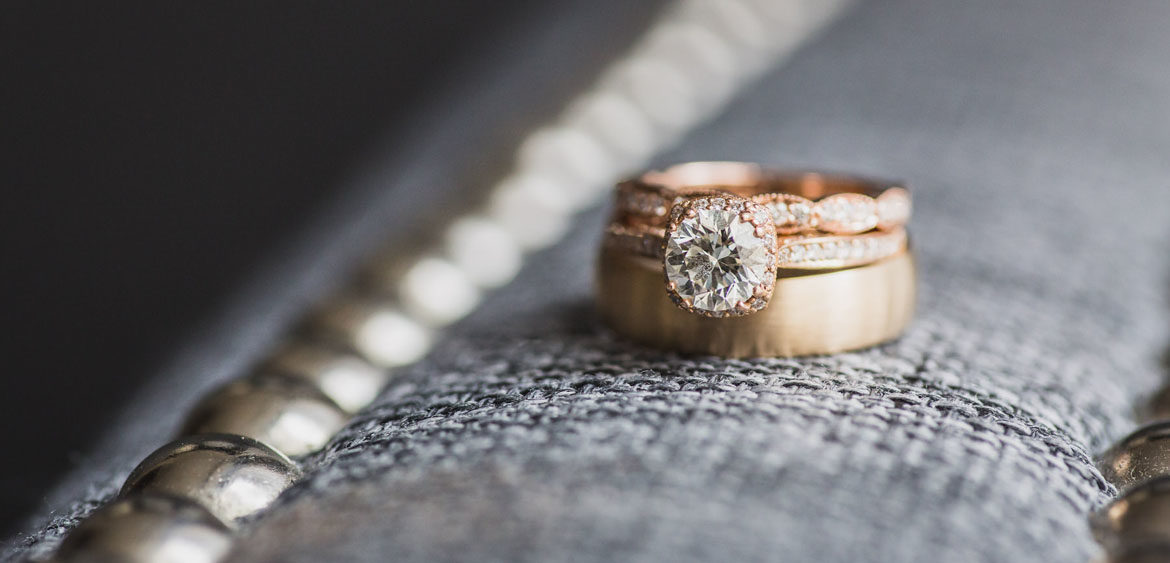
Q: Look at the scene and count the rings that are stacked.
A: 3